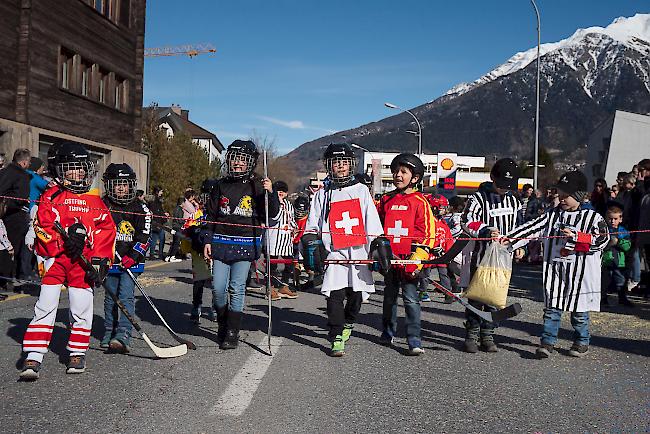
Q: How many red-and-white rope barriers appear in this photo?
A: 1